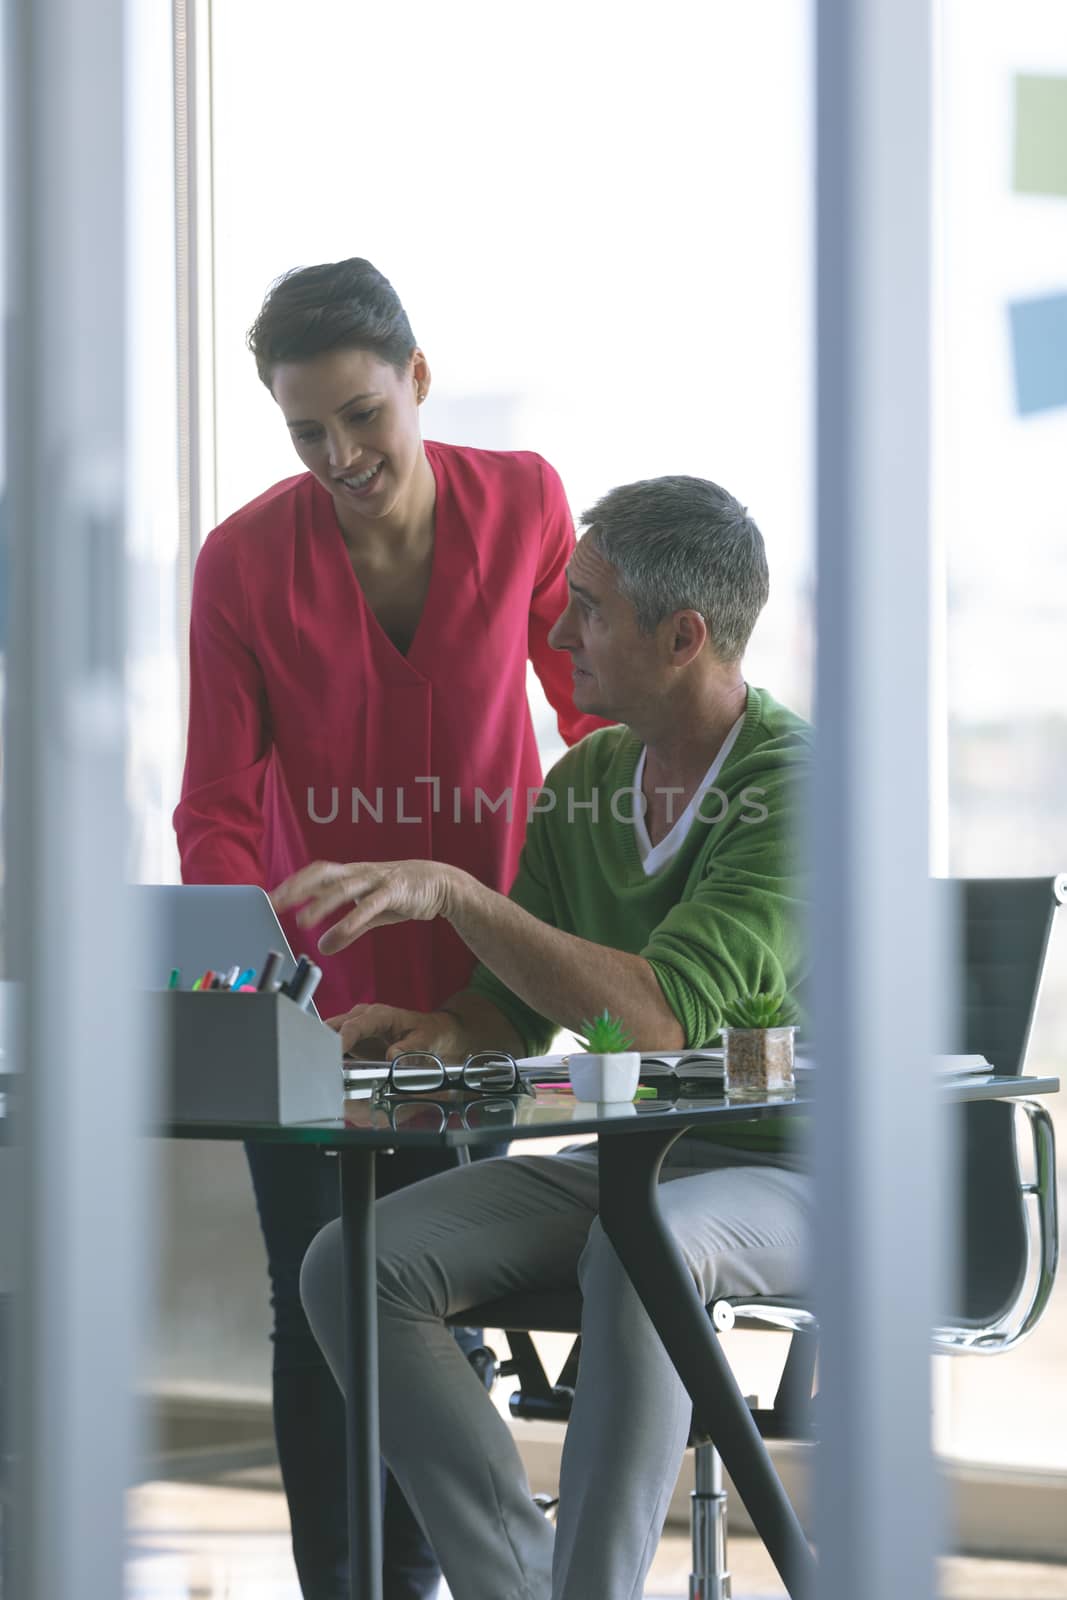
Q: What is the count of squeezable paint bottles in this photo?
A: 0